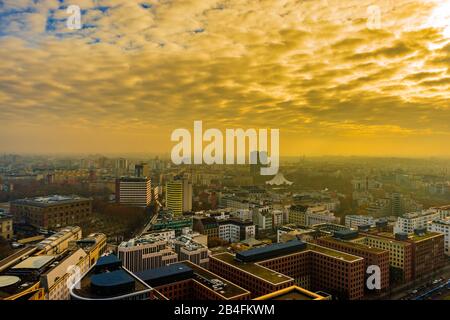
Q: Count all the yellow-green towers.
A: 1